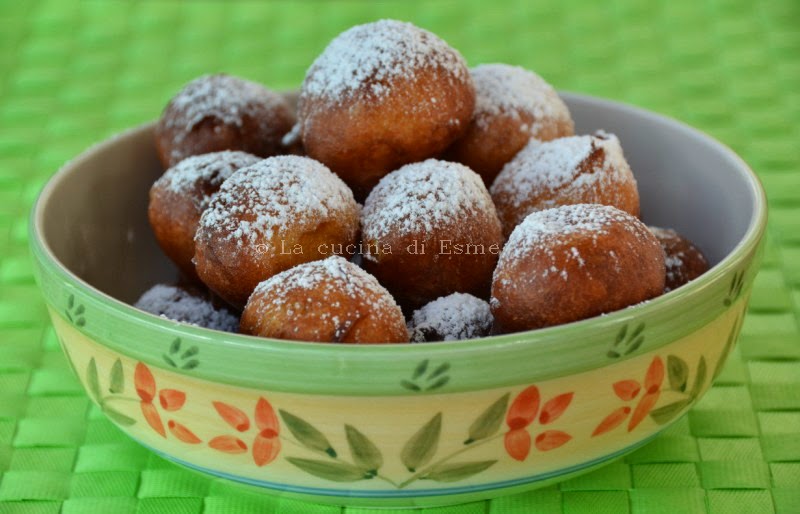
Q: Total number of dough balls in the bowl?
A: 12